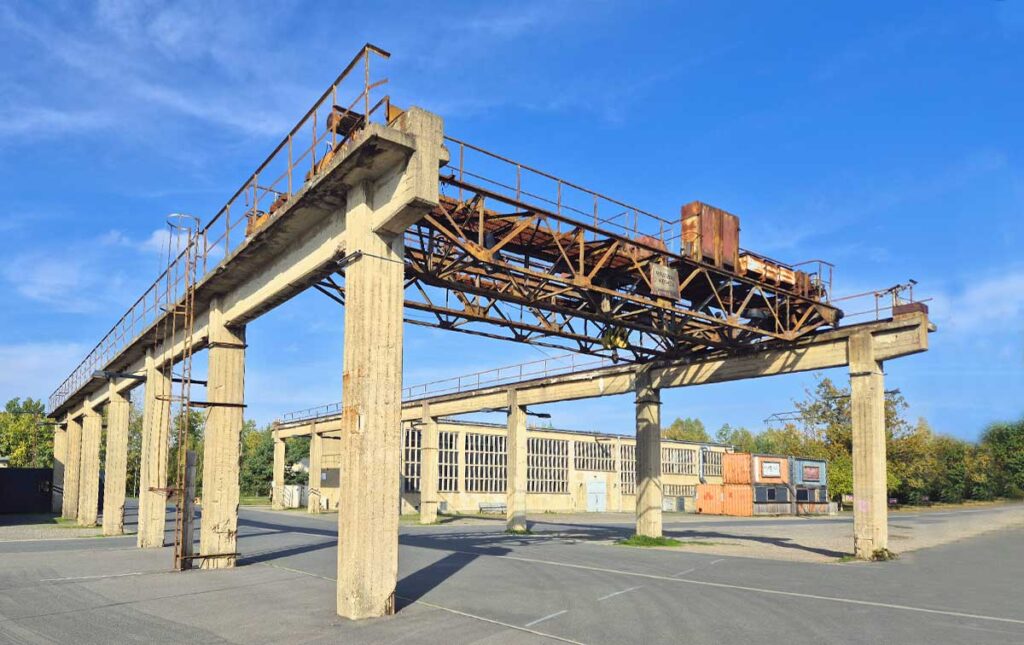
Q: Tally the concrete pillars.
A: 13